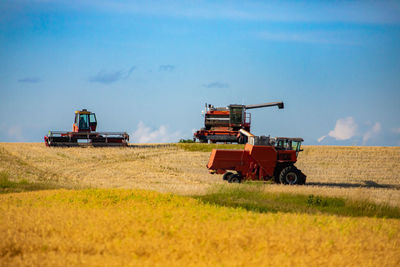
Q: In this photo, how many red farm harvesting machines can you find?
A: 3